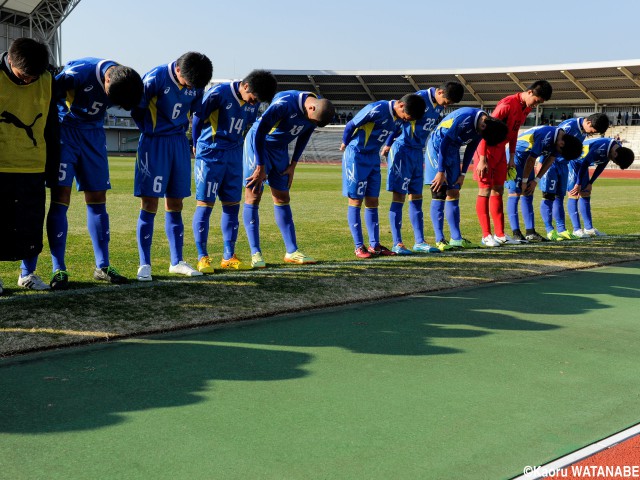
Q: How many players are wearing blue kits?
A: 10